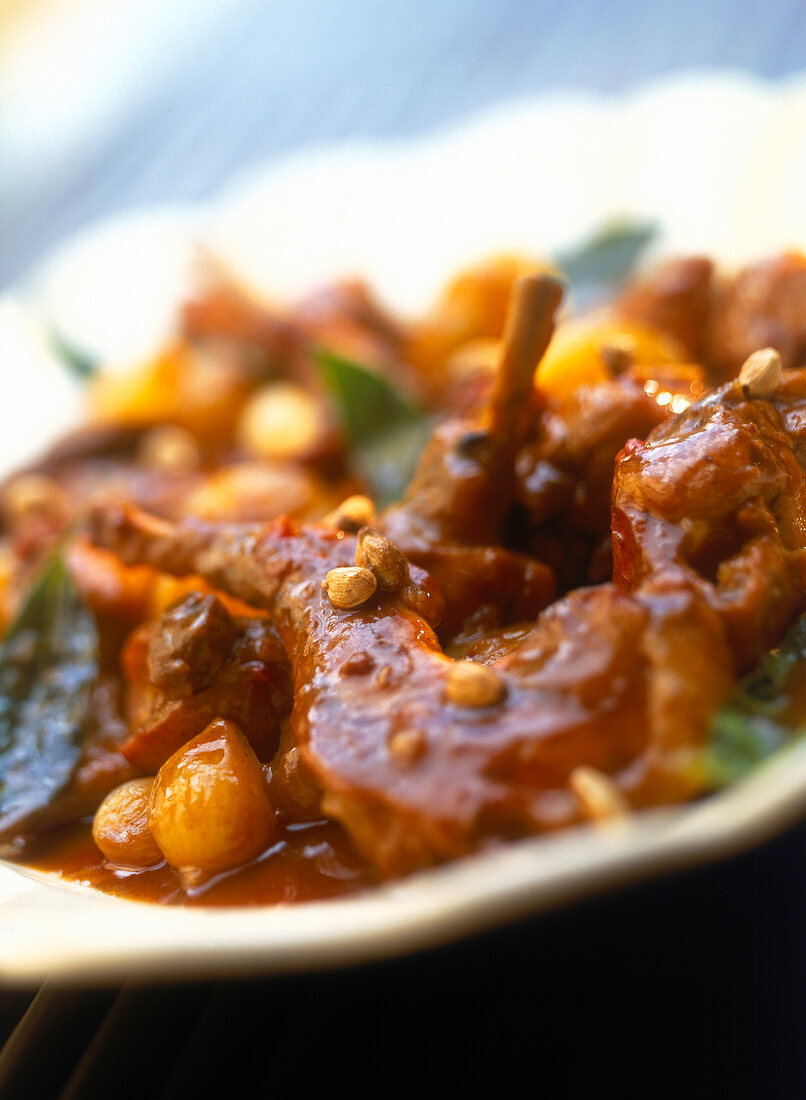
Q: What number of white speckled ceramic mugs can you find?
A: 0